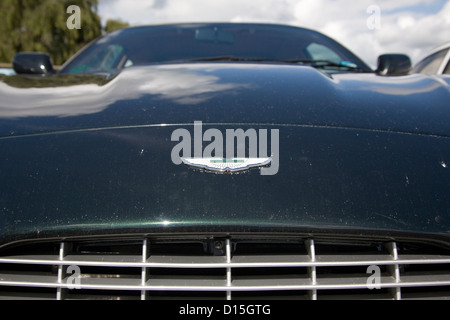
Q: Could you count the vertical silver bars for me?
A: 5